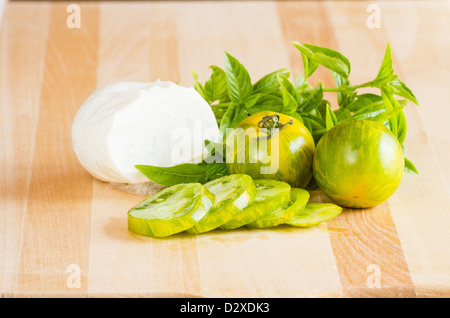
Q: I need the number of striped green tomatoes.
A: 2